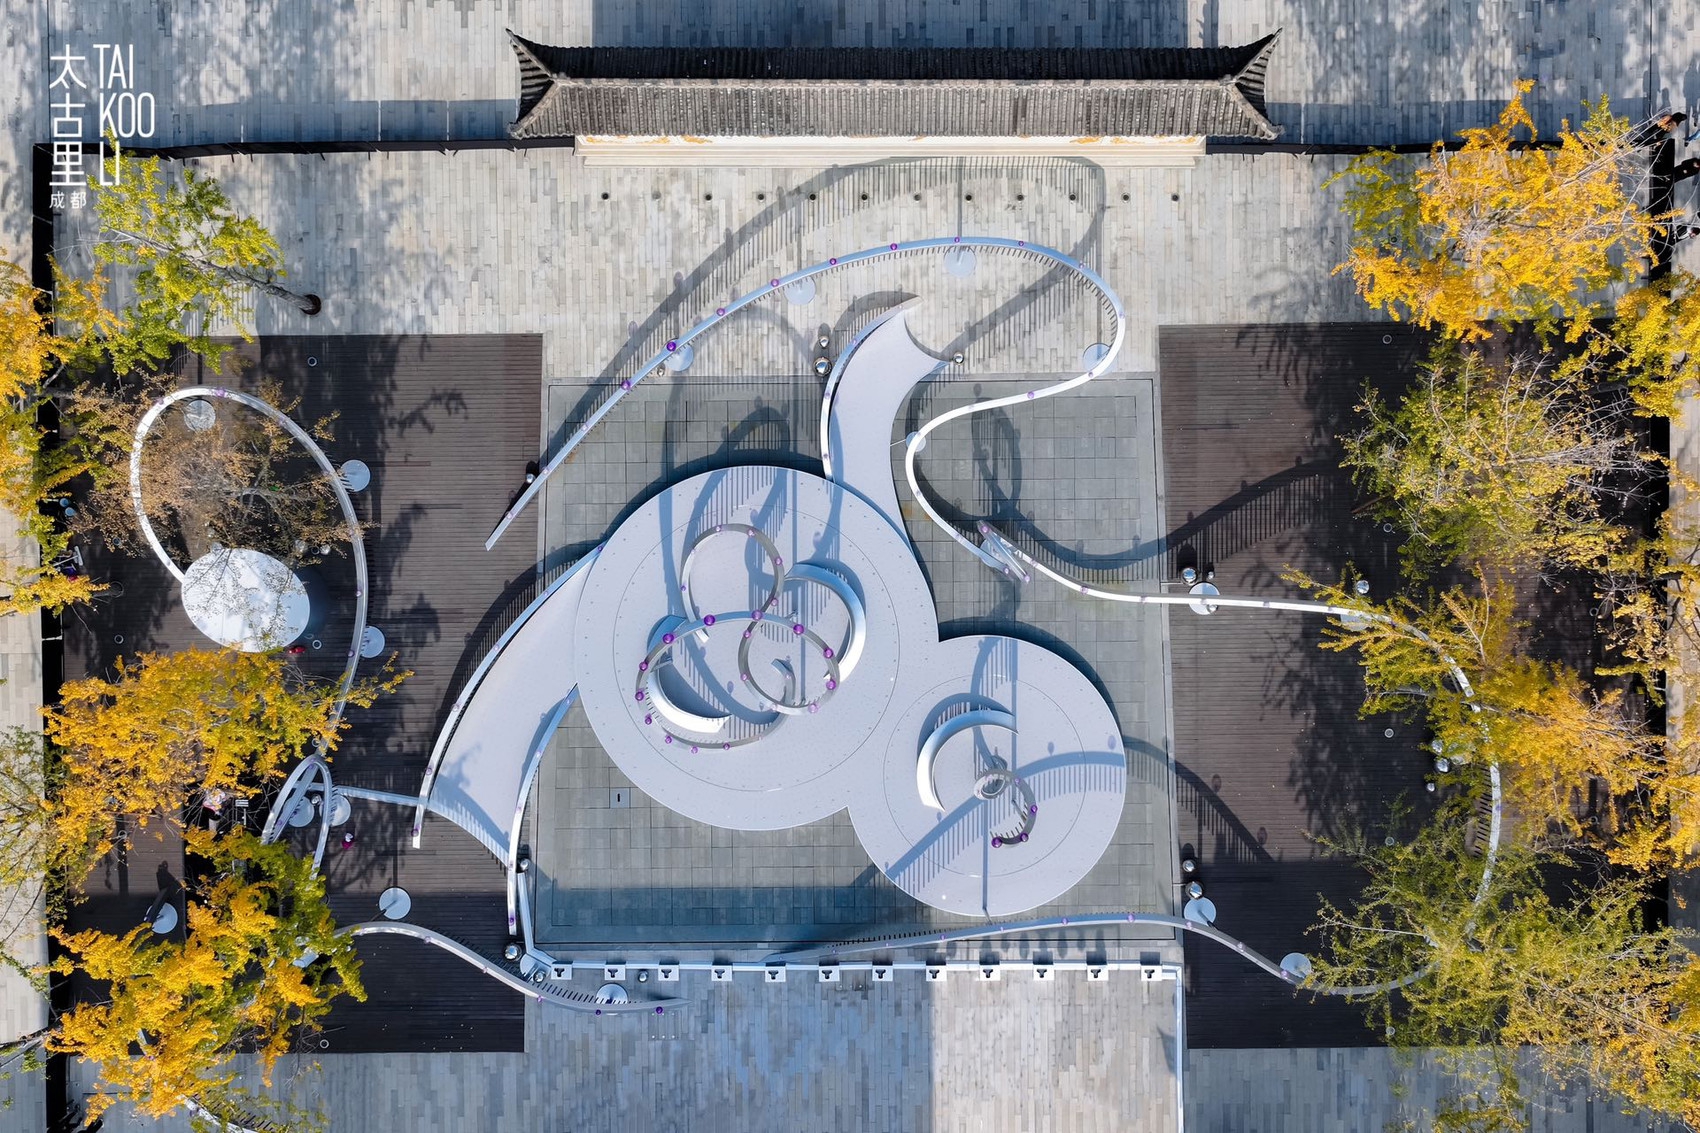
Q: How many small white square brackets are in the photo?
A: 12